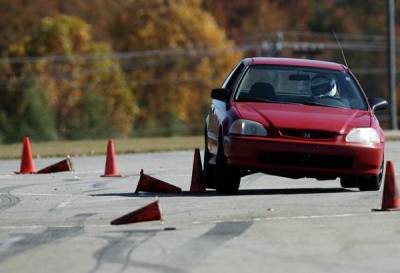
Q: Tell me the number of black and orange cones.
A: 7